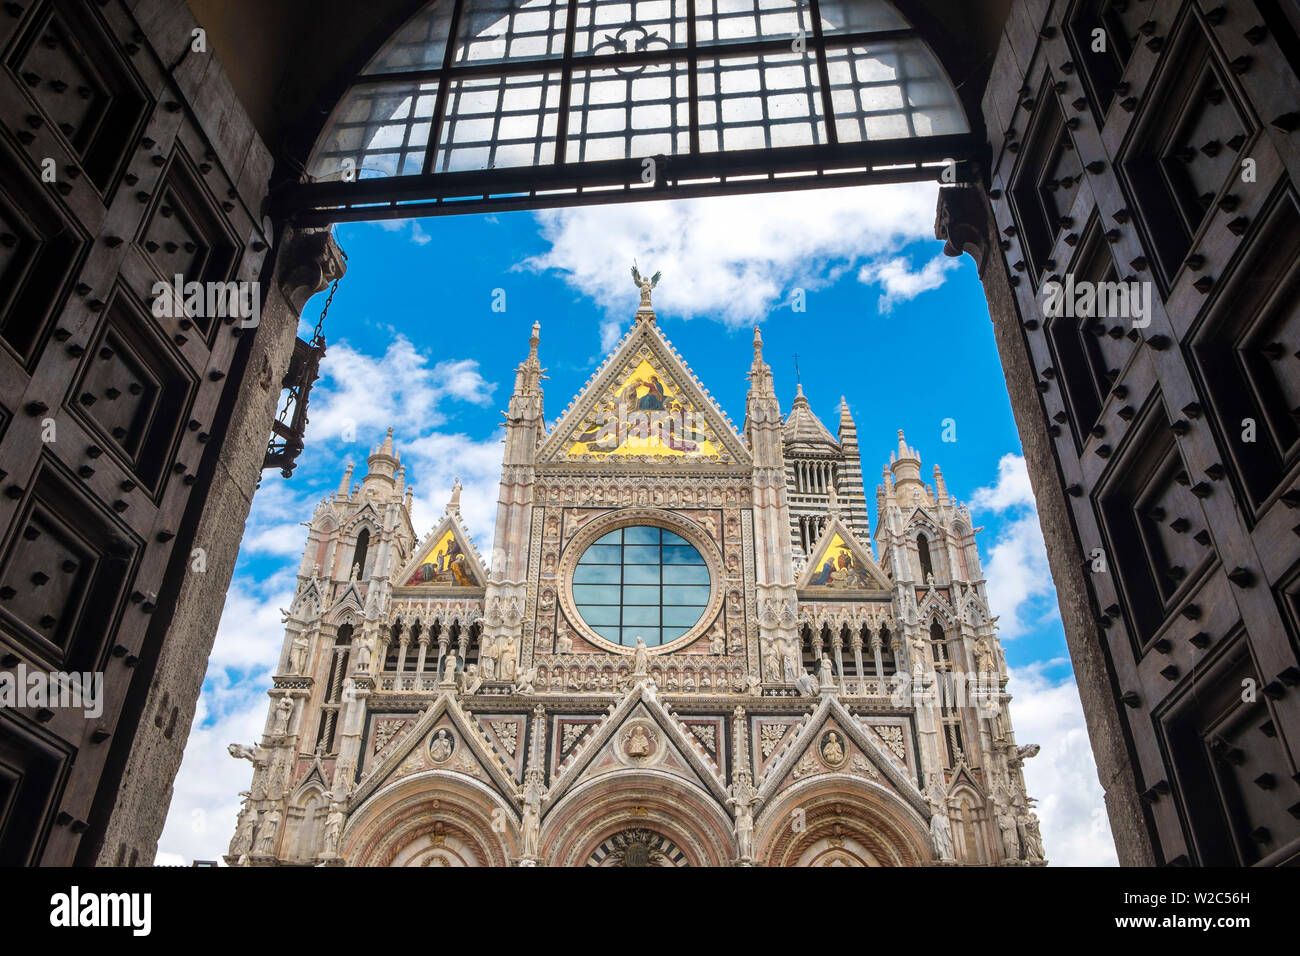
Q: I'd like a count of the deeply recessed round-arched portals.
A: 3